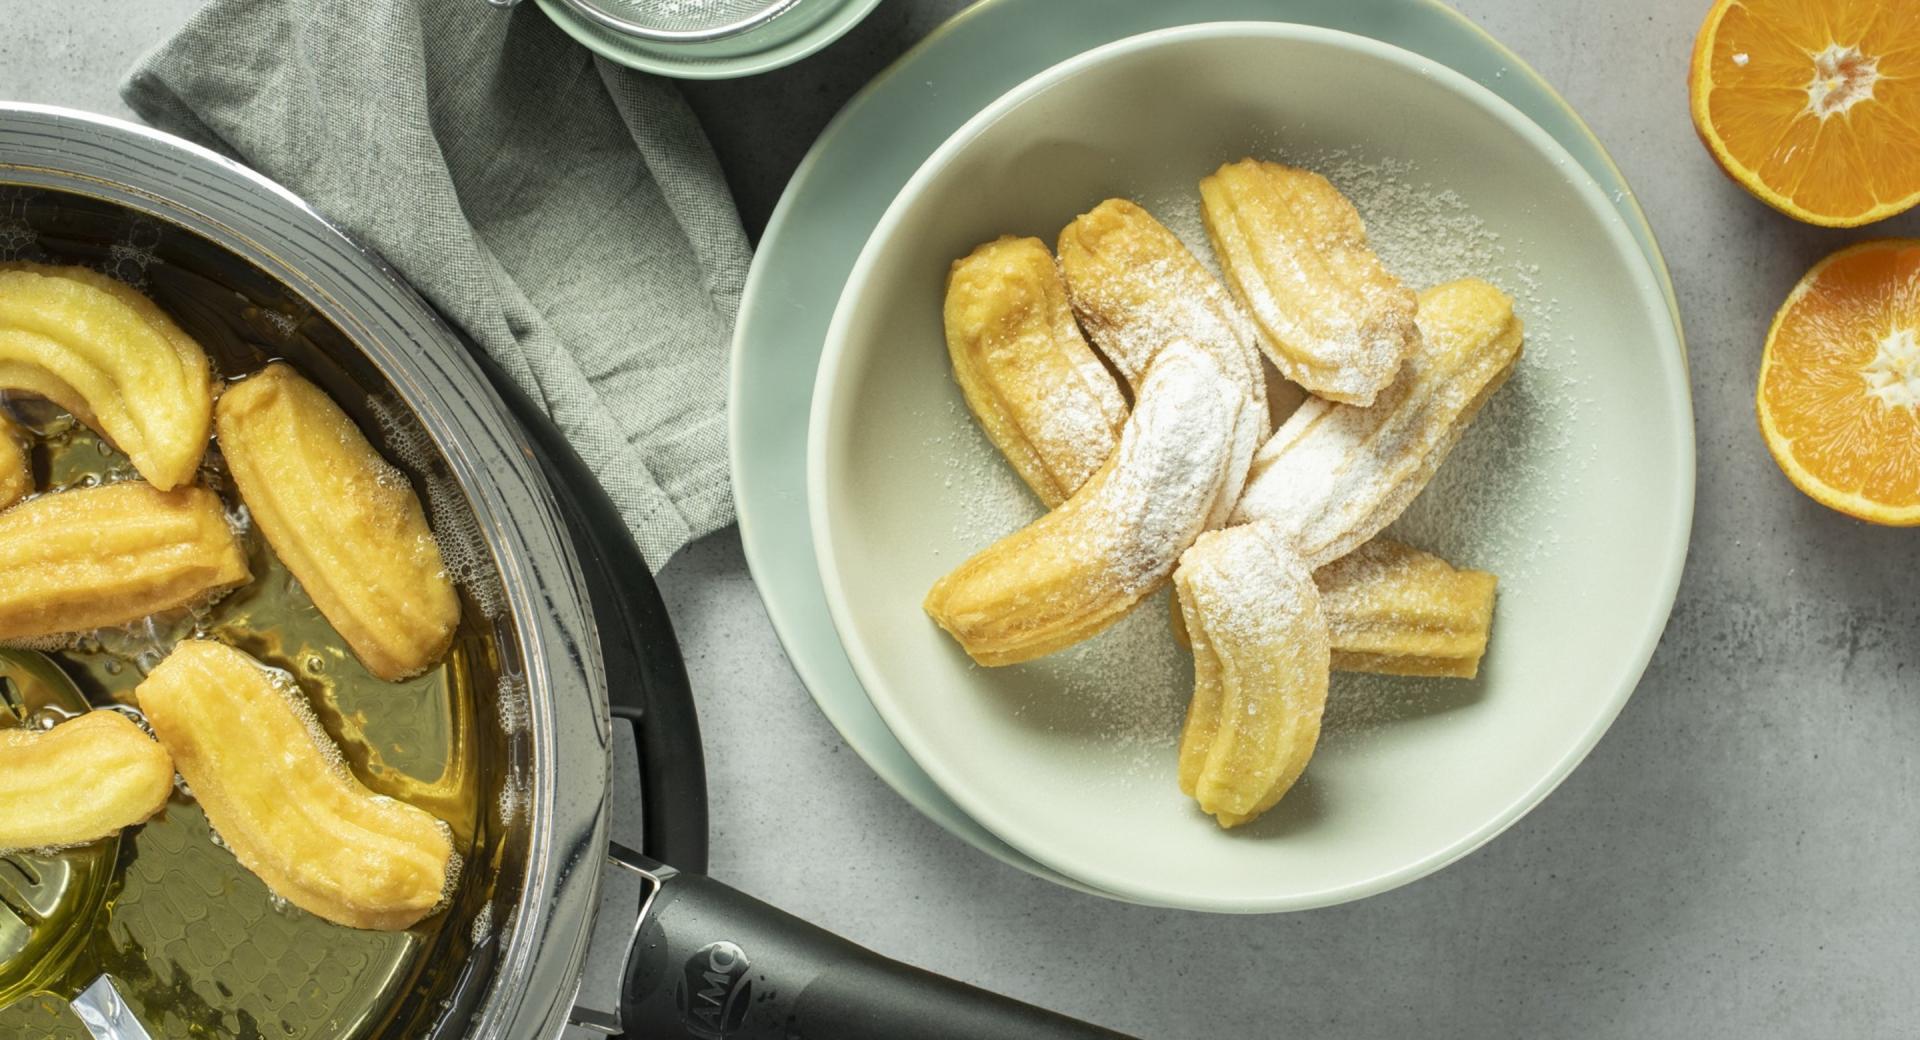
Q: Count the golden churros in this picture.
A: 13